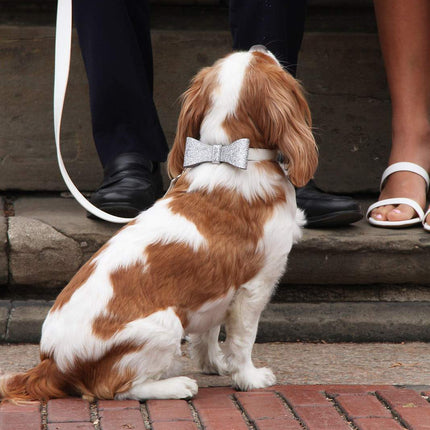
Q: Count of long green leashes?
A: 0